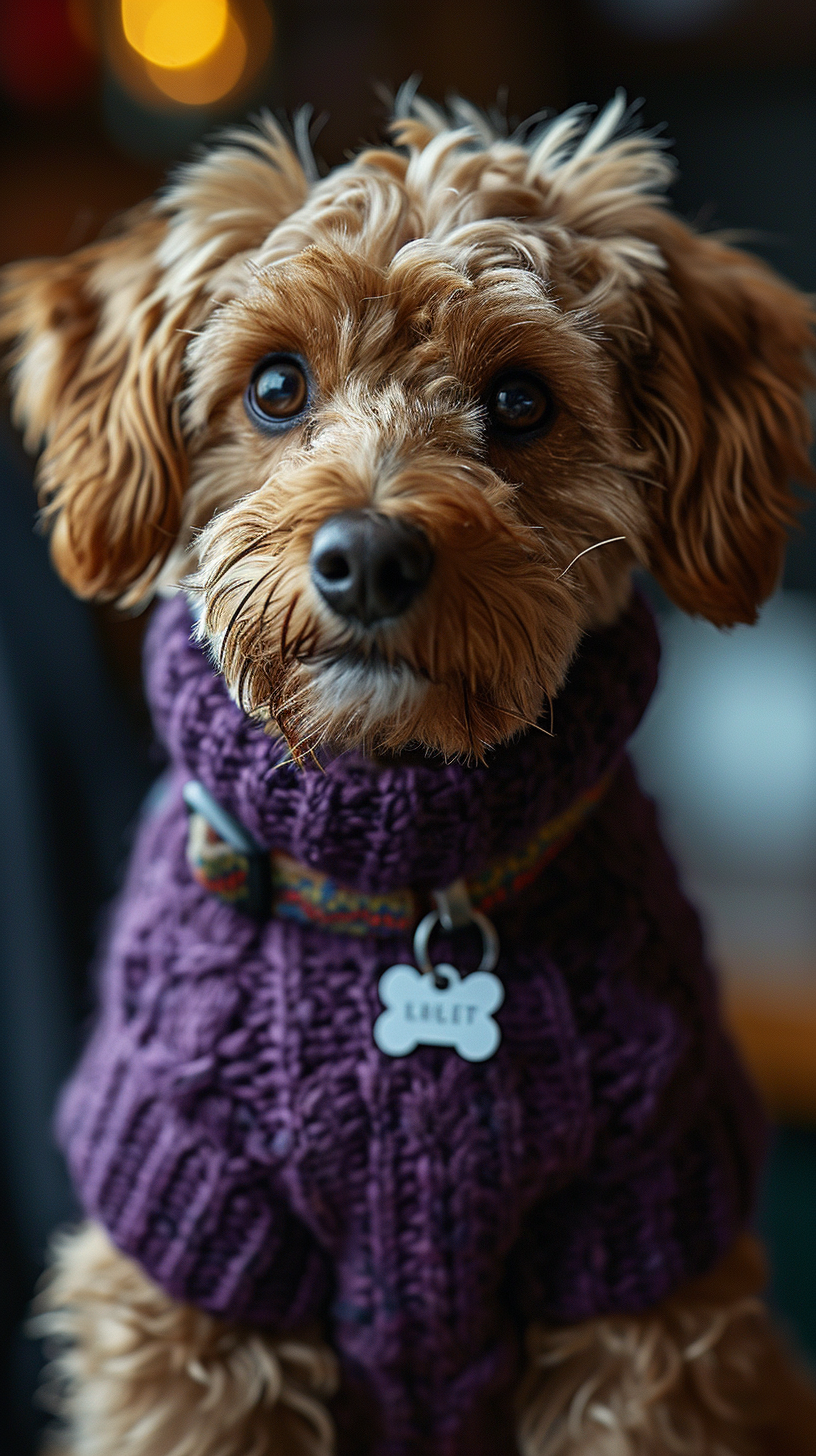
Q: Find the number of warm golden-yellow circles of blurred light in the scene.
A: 2